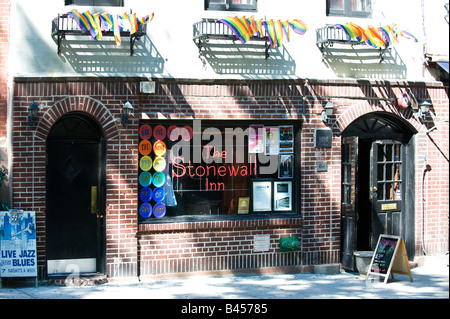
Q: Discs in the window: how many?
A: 14